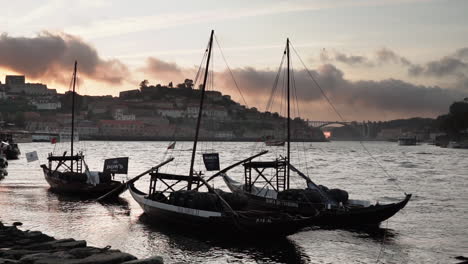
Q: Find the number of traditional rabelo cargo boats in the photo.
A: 3